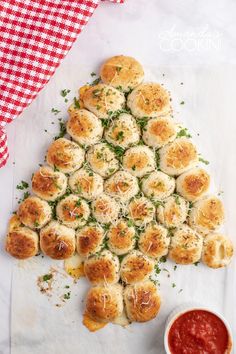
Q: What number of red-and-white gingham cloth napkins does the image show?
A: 1